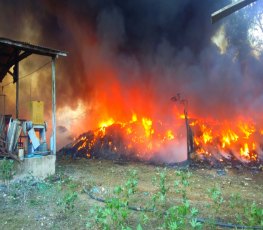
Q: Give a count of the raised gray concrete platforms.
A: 1